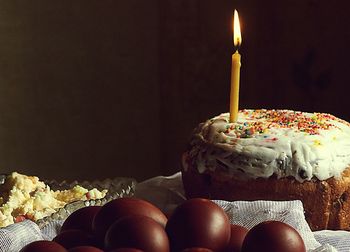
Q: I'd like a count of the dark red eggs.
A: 11